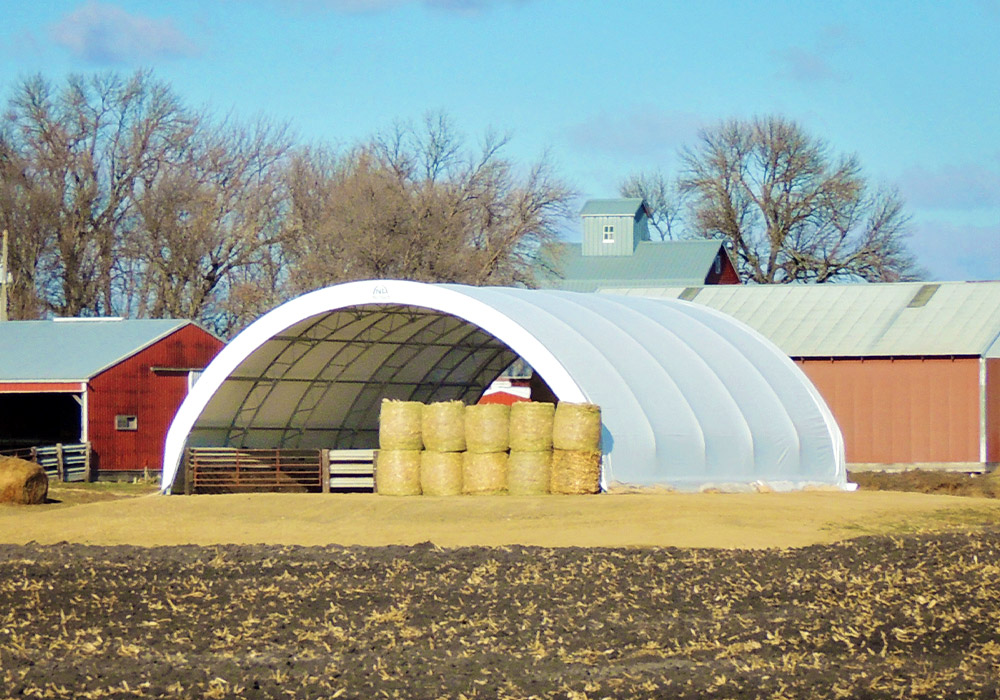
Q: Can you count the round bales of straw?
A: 11